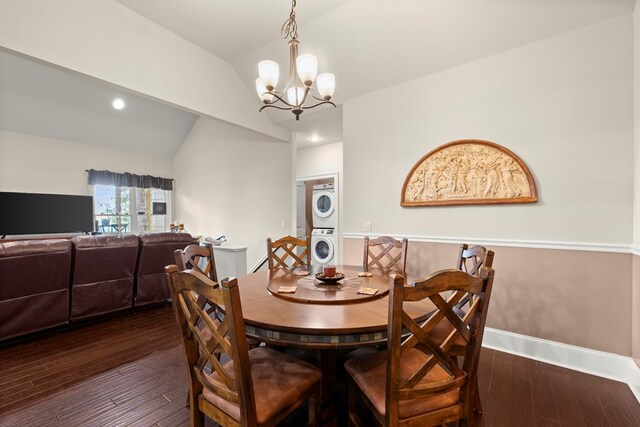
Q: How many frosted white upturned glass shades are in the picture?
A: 5